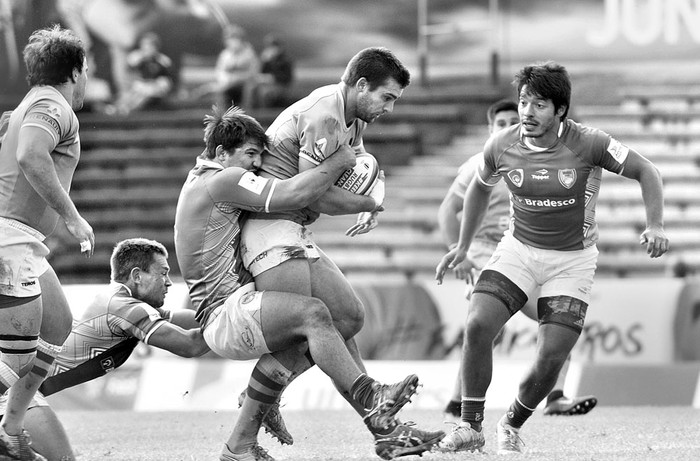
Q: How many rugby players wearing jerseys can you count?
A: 6